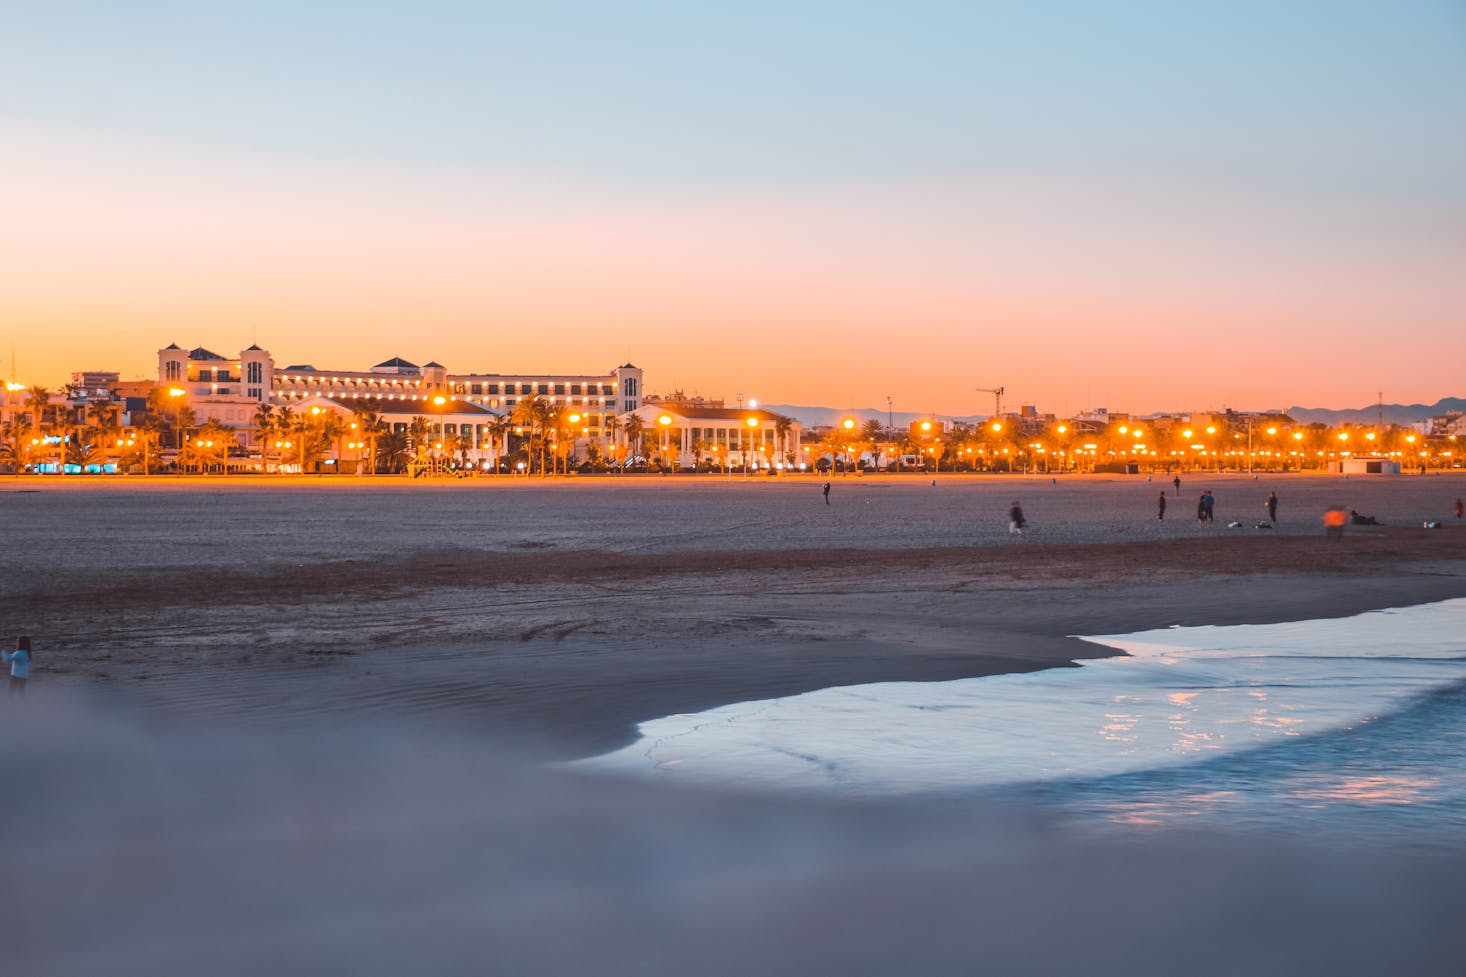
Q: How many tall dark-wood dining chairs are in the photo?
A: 0